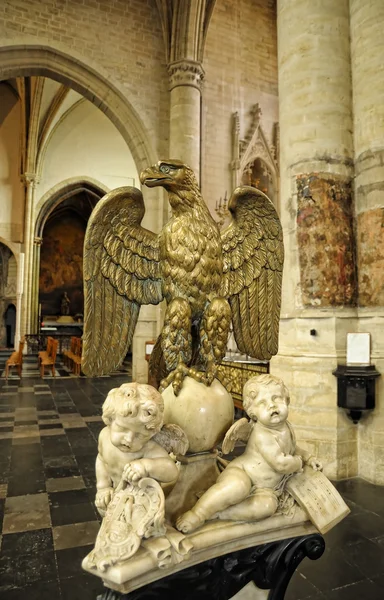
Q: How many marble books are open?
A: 1